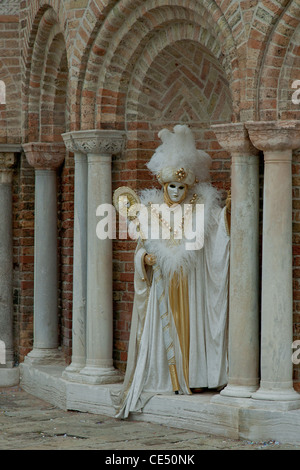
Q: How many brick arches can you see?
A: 3